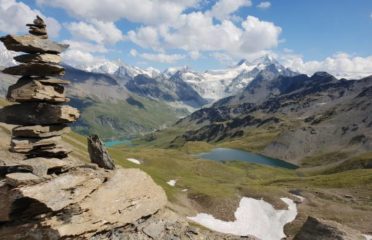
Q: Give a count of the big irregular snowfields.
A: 1